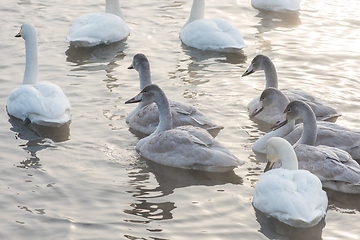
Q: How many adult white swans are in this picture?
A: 5